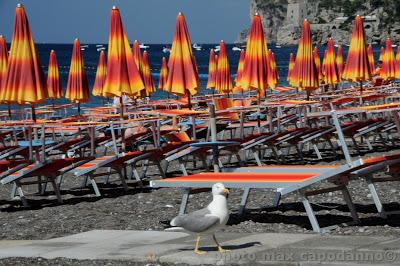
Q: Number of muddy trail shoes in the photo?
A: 0